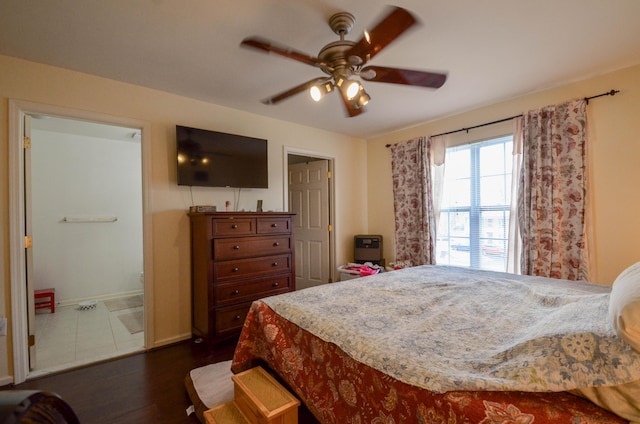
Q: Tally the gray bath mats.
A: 2